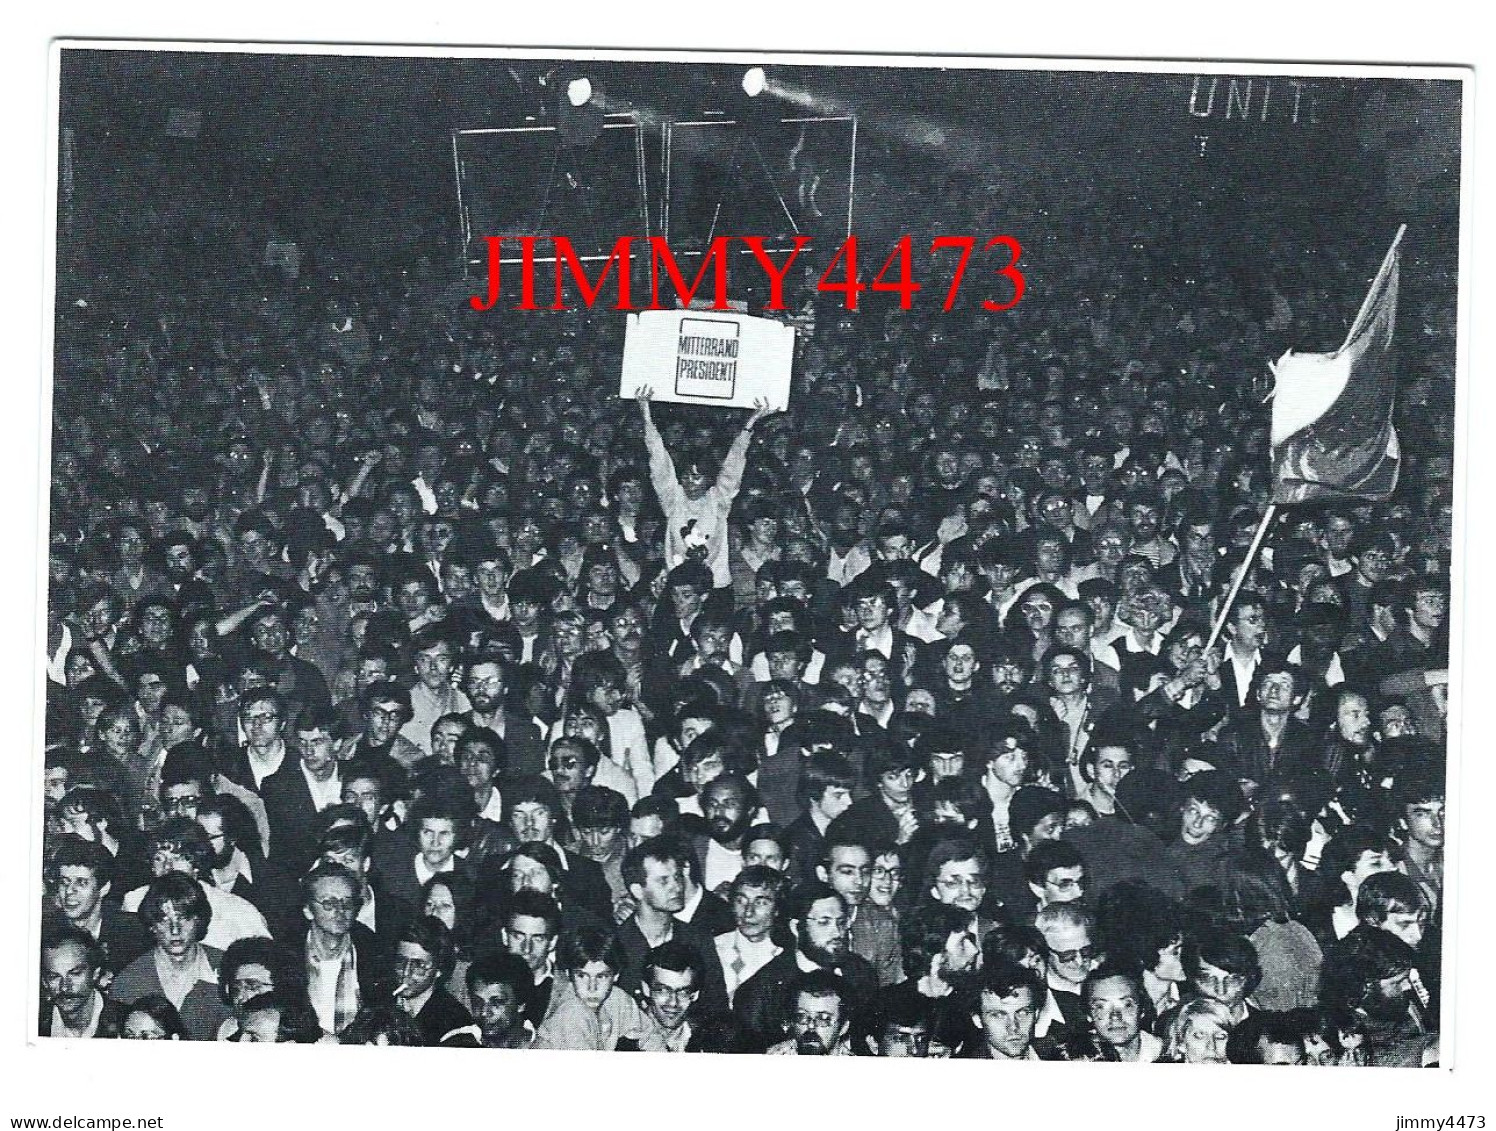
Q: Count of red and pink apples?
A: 0